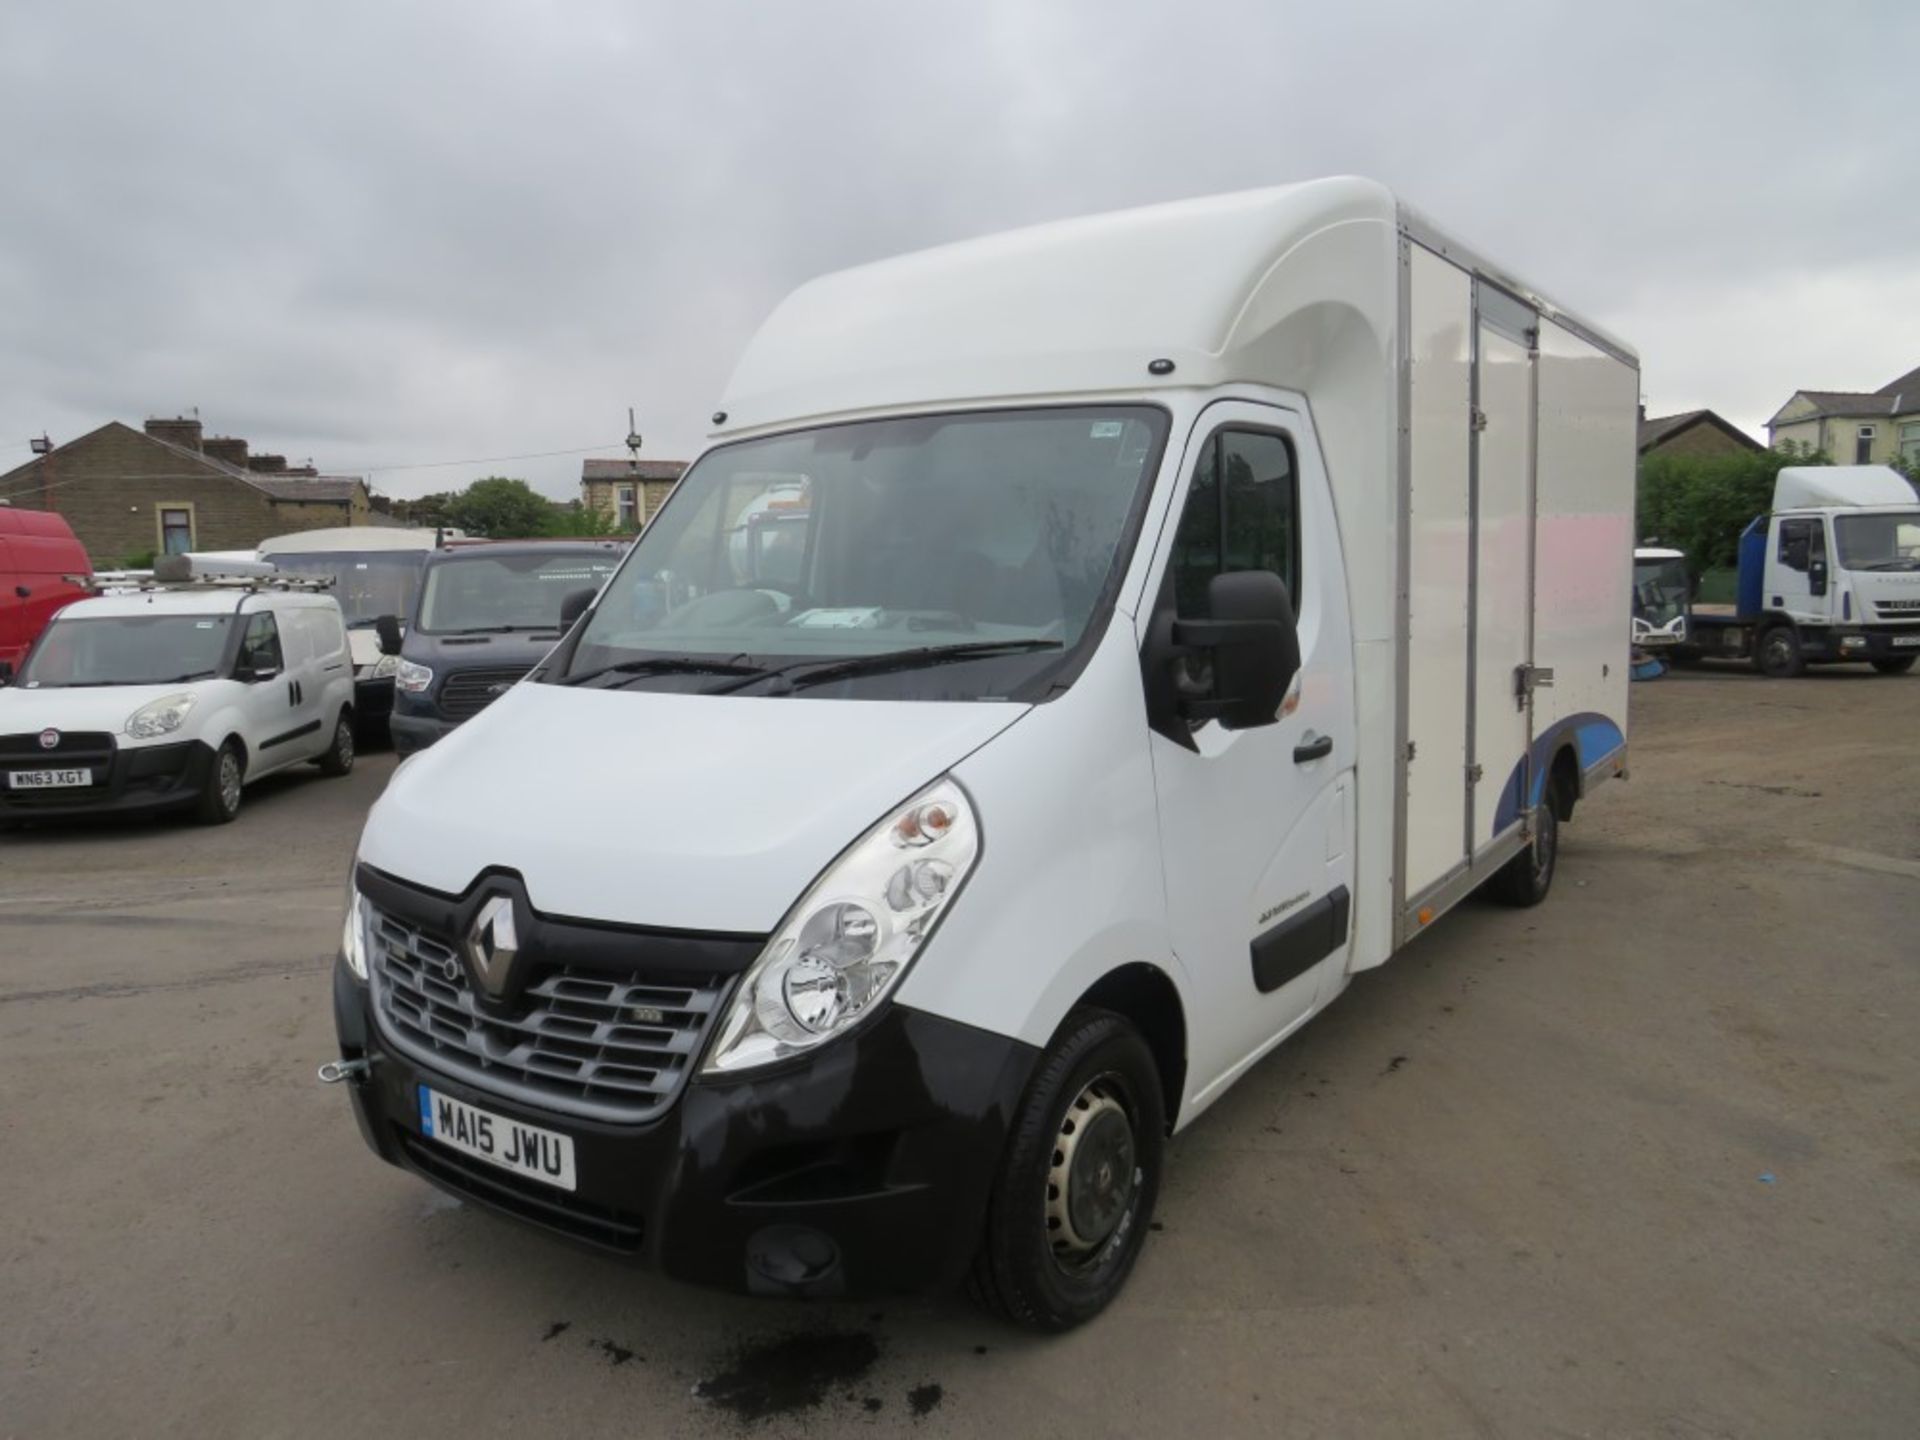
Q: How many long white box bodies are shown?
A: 1